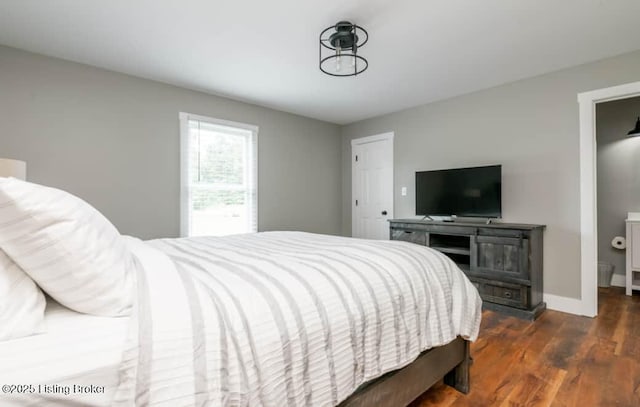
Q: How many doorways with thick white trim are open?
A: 1